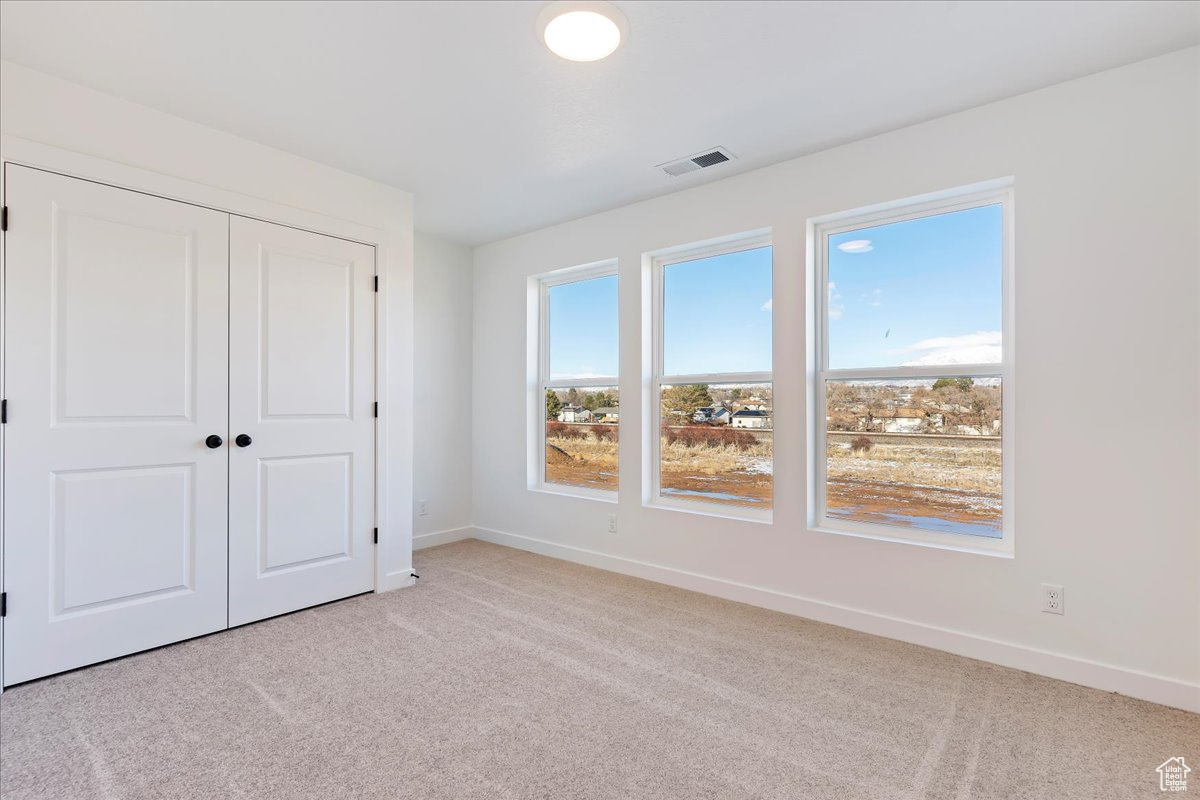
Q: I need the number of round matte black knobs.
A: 2